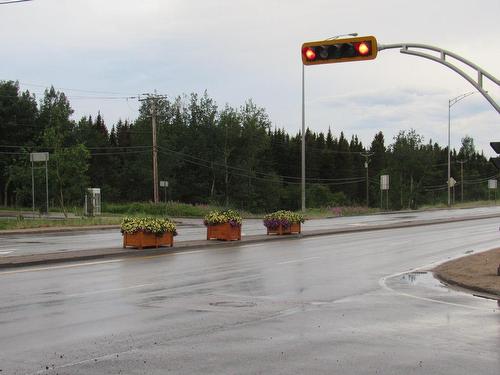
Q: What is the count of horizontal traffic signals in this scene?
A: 1